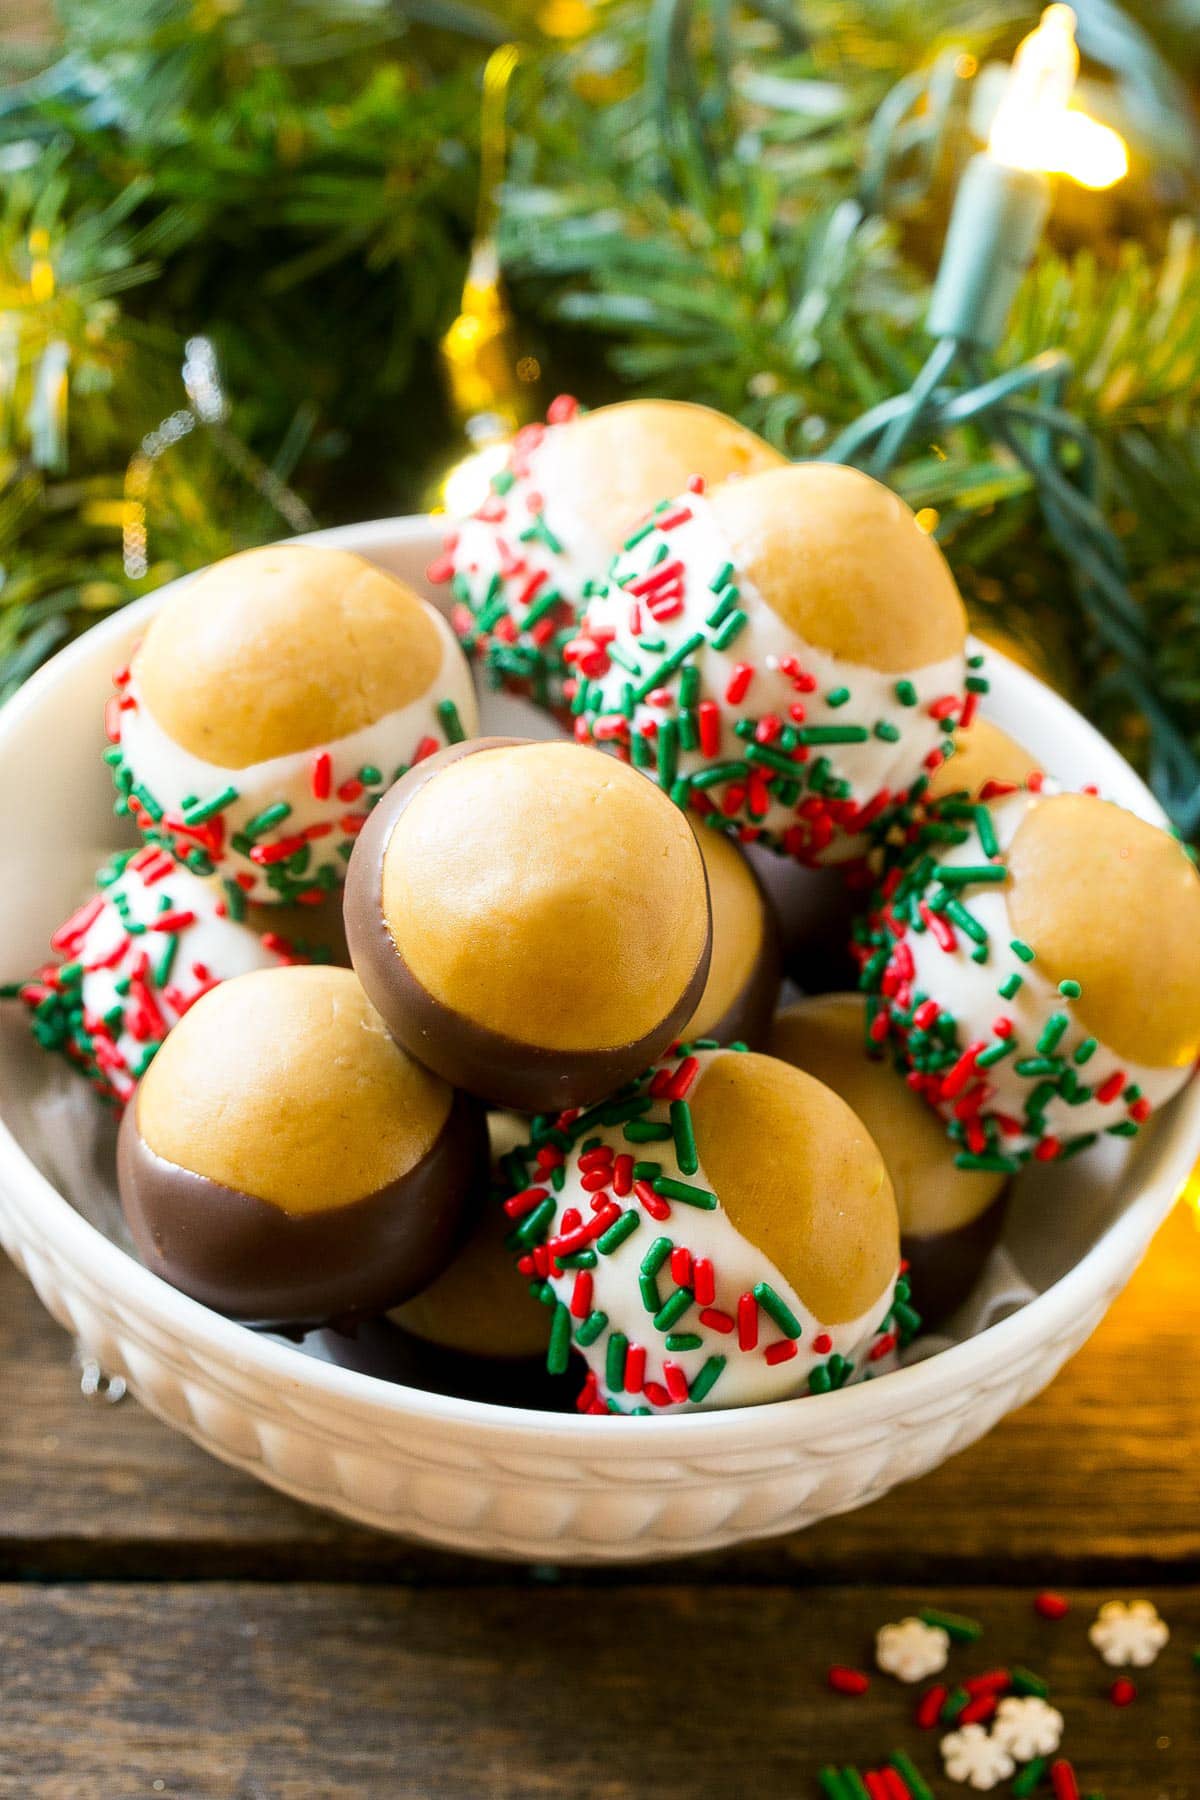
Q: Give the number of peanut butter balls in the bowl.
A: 12